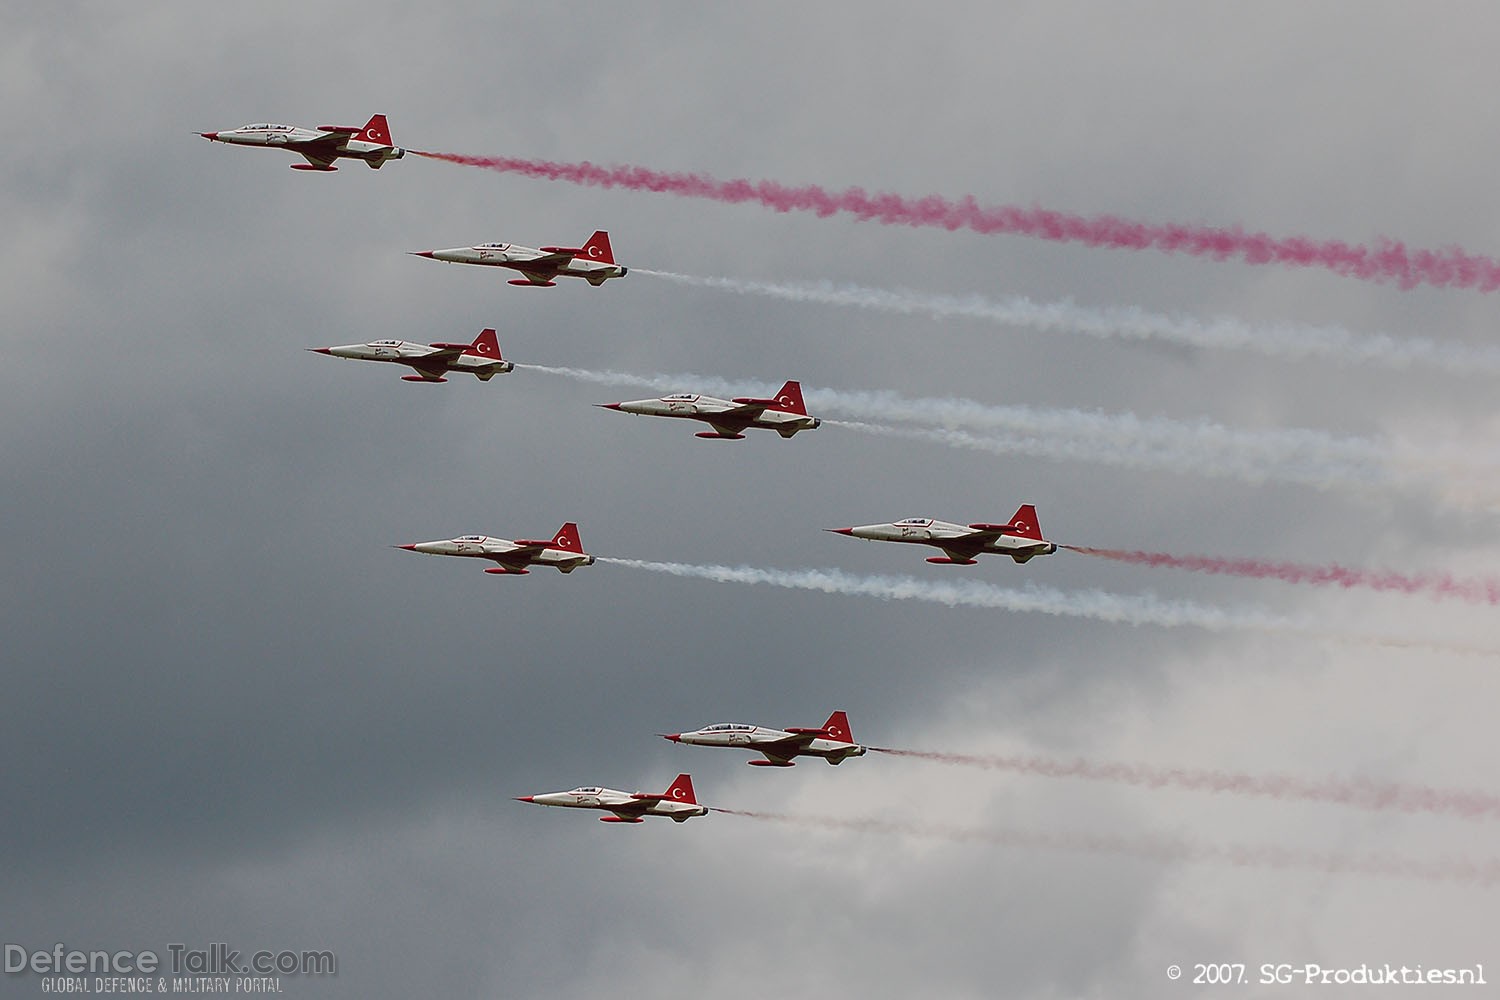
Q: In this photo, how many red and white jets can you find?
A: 8